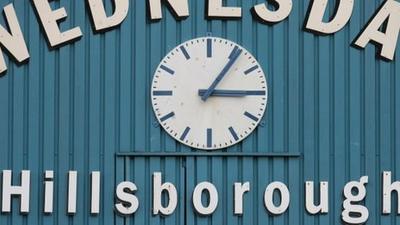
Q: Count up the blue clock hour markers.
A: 12